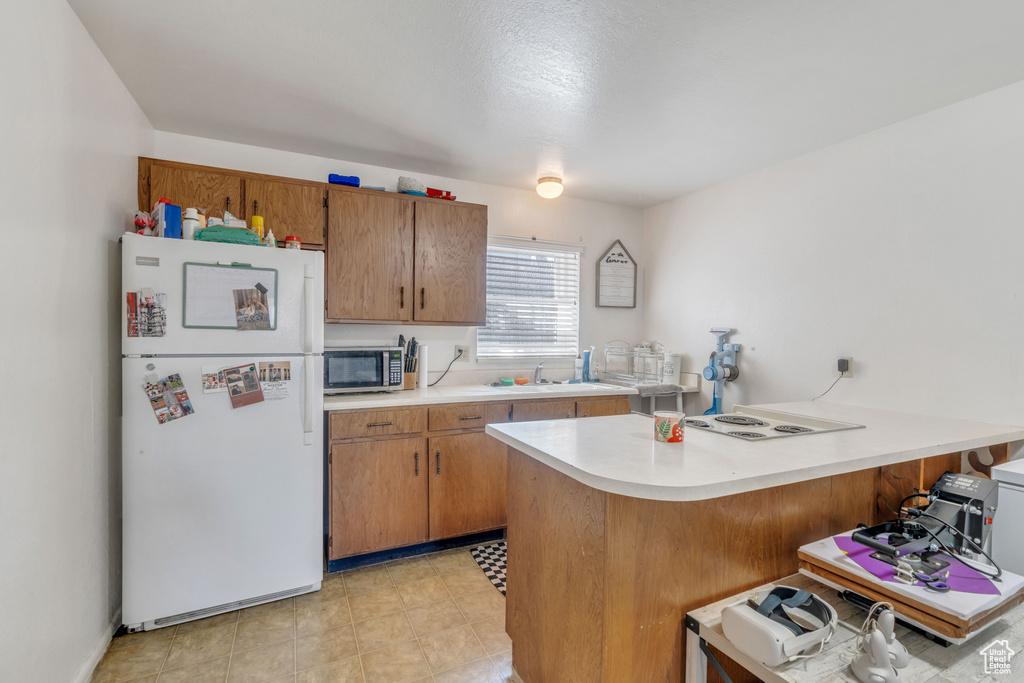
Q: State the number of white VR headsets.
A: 1